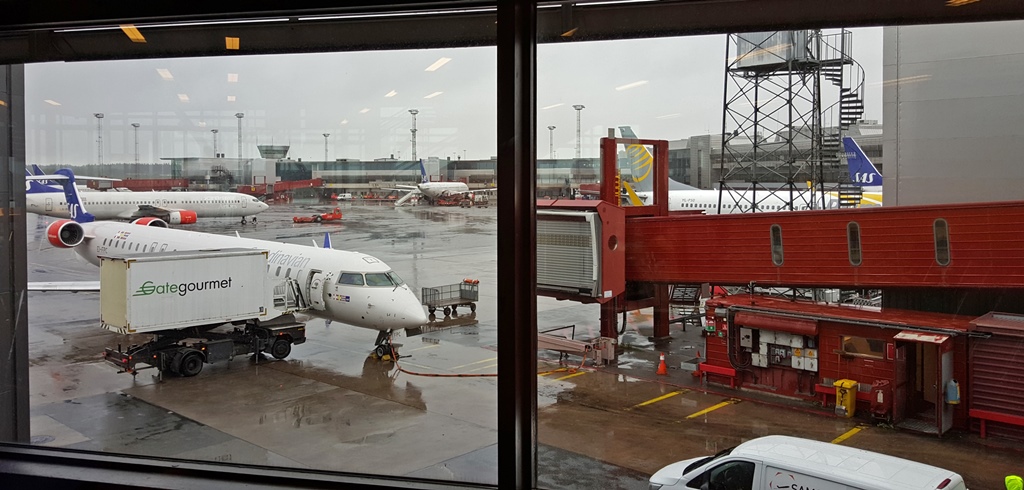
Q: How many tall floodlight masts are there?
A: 8